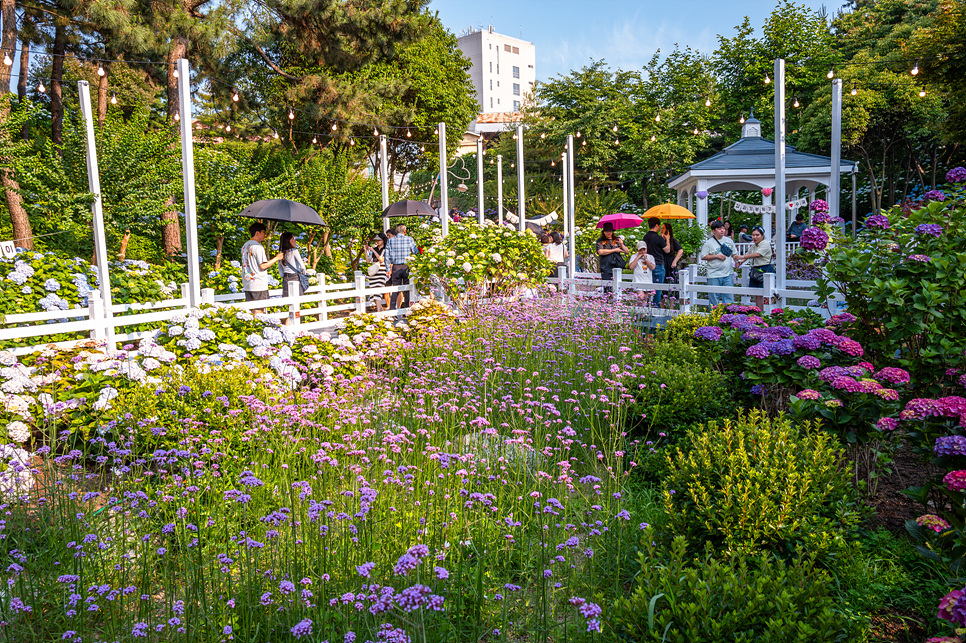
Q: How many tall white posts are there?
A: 11